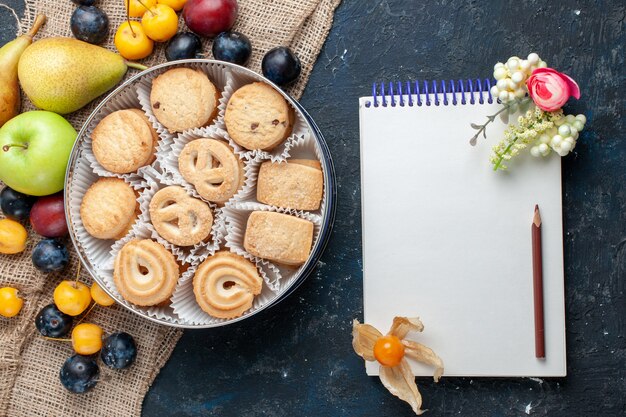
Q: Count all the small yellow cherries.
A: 9